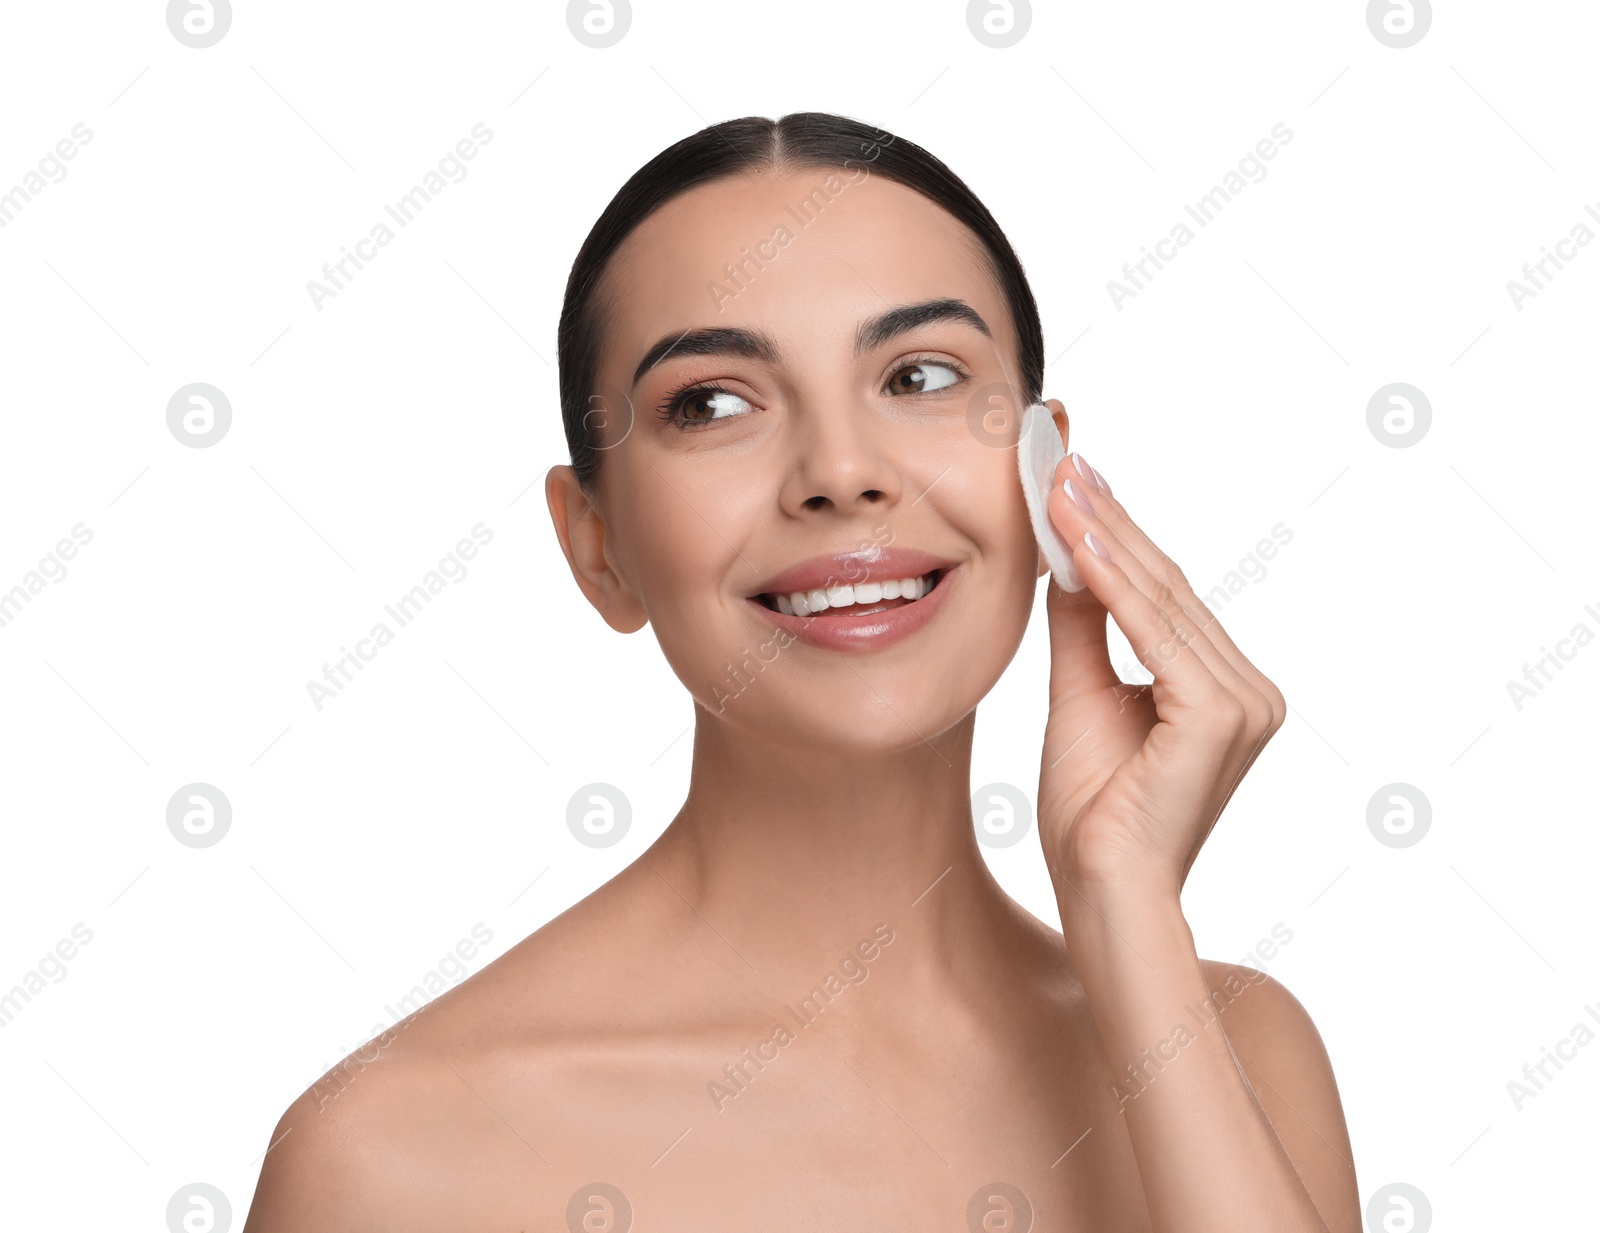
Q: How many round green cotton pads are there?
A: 0